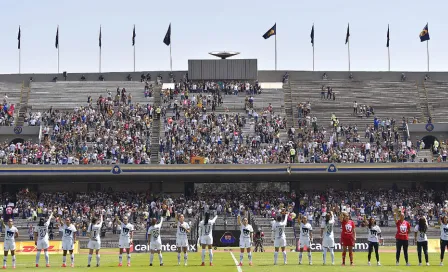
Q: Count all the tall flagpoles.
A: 10